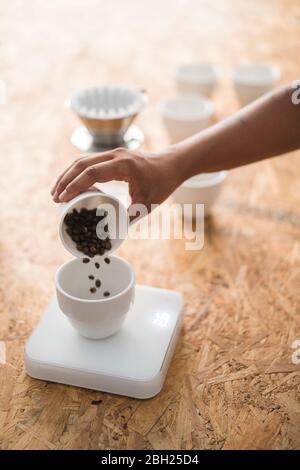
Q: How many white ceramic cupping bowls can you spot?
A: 6